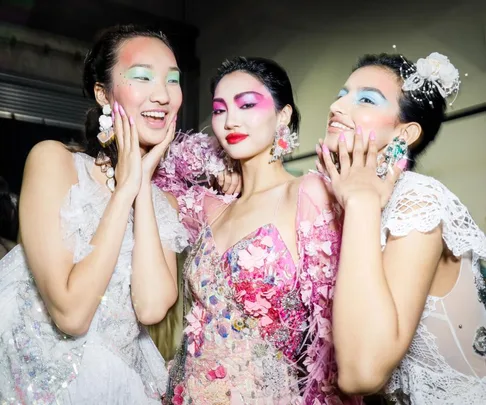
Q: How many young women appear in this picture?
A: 3